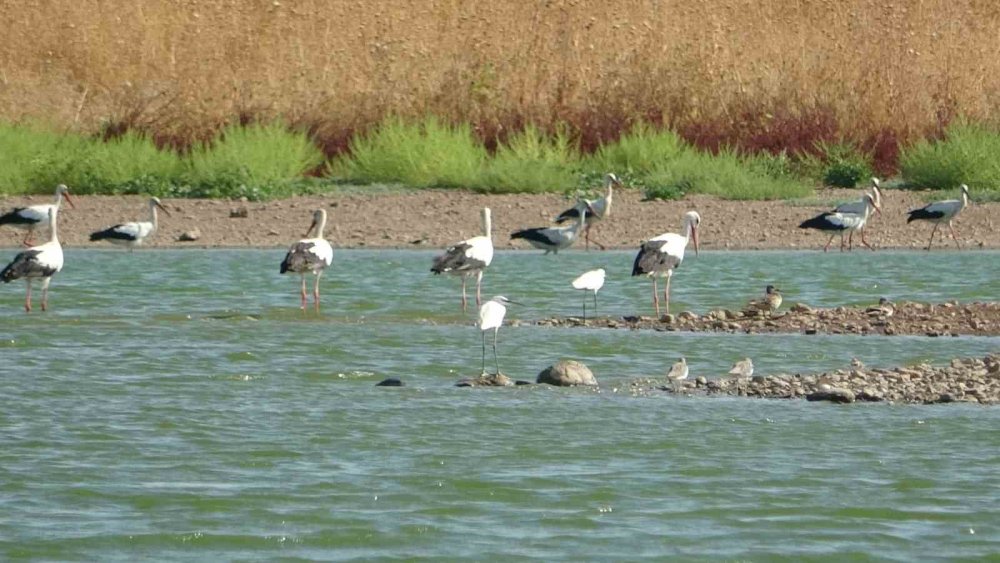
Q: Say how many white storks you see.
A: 11